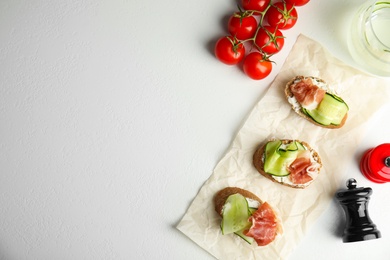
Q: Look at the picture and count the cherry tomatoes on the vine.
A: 7